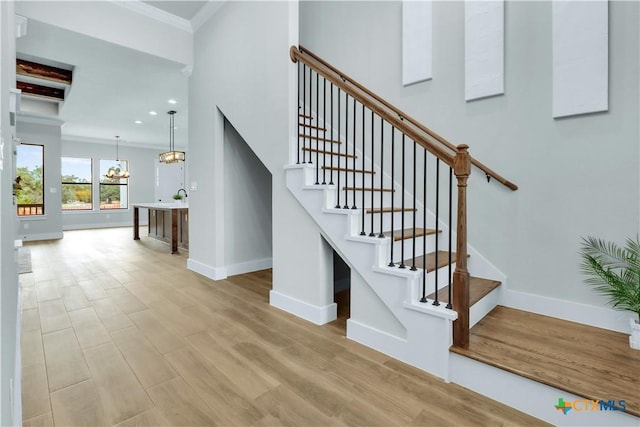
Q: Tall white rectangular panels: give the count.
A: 3